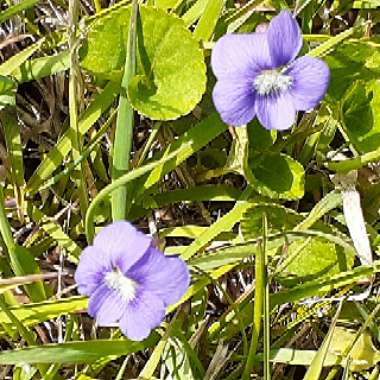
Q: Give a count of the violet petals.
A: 10